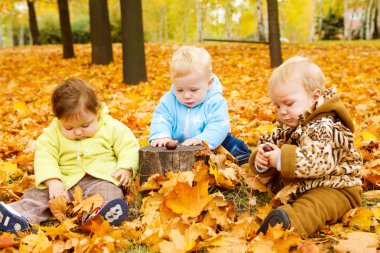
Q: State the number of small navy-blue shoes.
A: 2